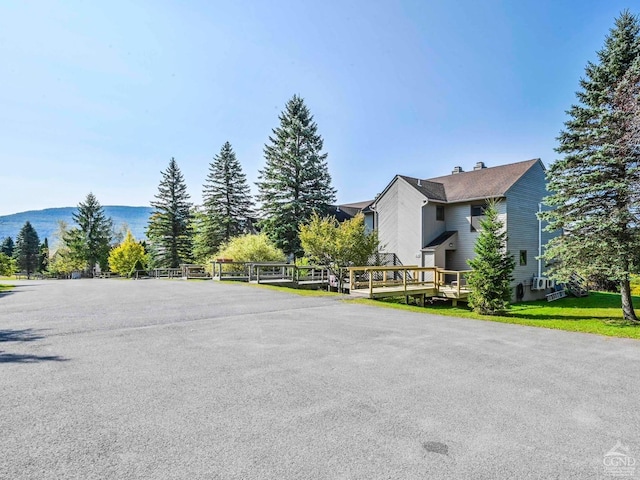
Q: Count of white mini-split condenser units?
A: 2